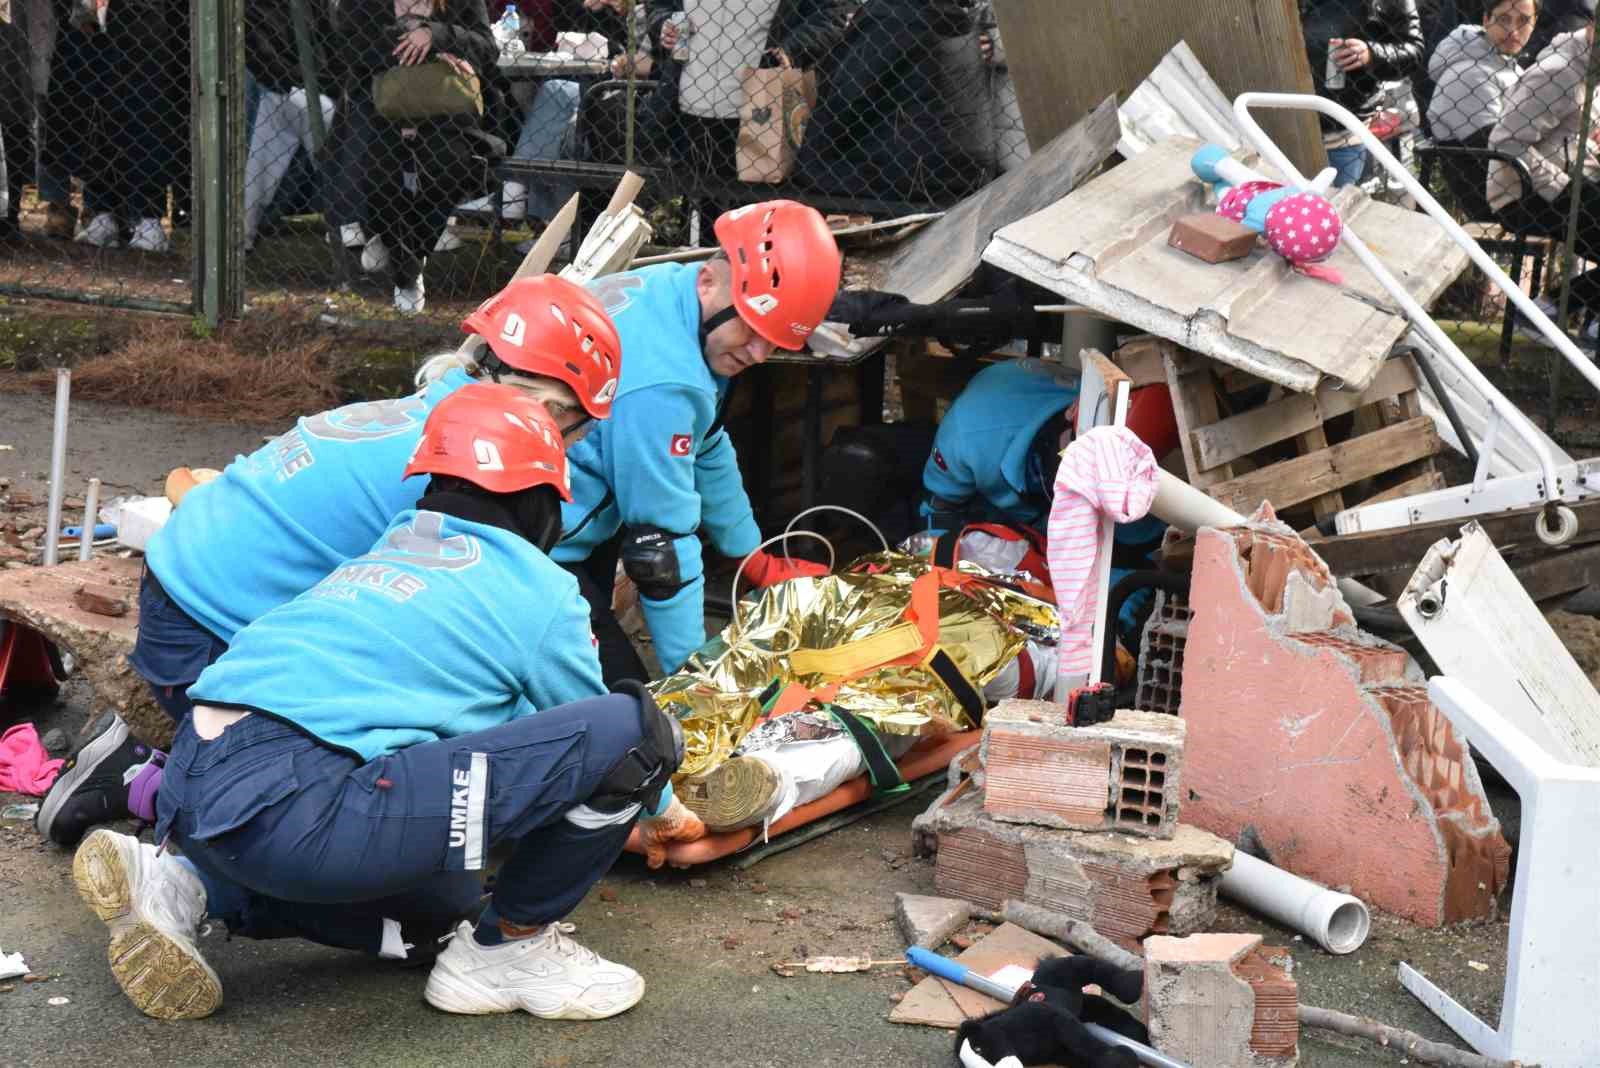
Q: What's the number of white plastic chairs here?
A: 1